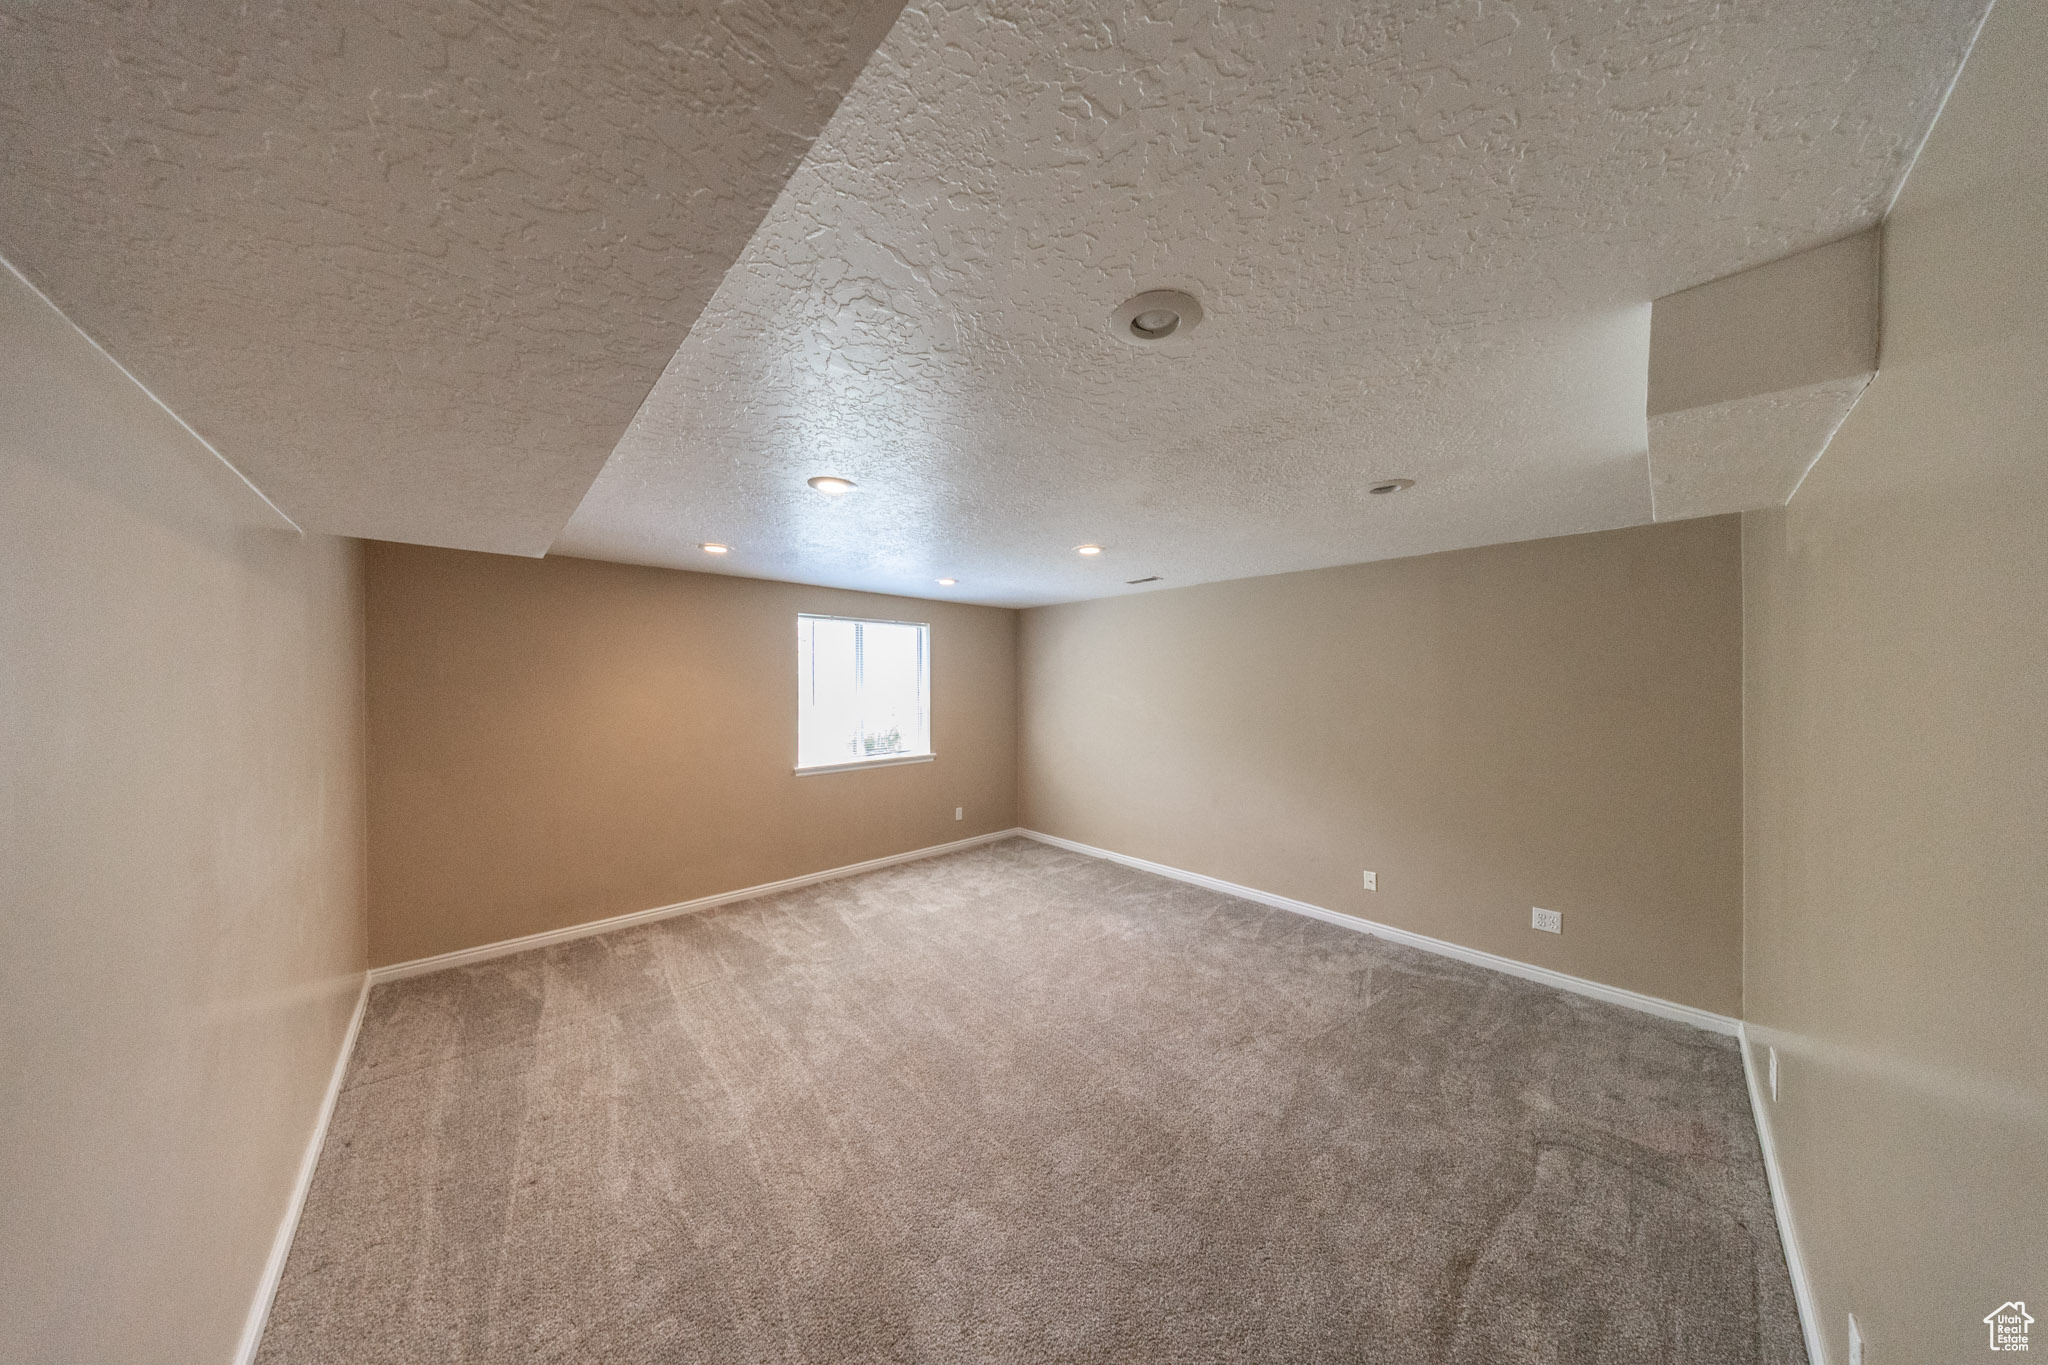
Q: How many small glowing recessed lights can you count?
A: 4